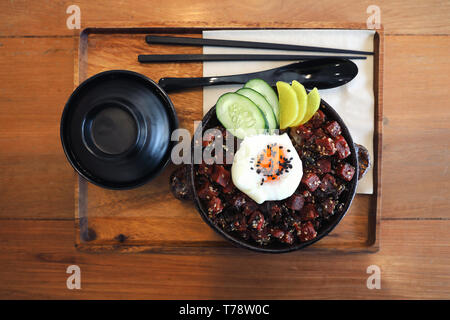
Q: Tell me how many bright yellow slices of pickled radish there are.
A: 3